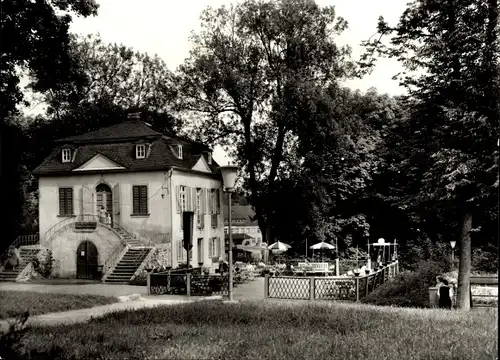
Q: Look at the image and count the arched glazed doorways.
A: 1